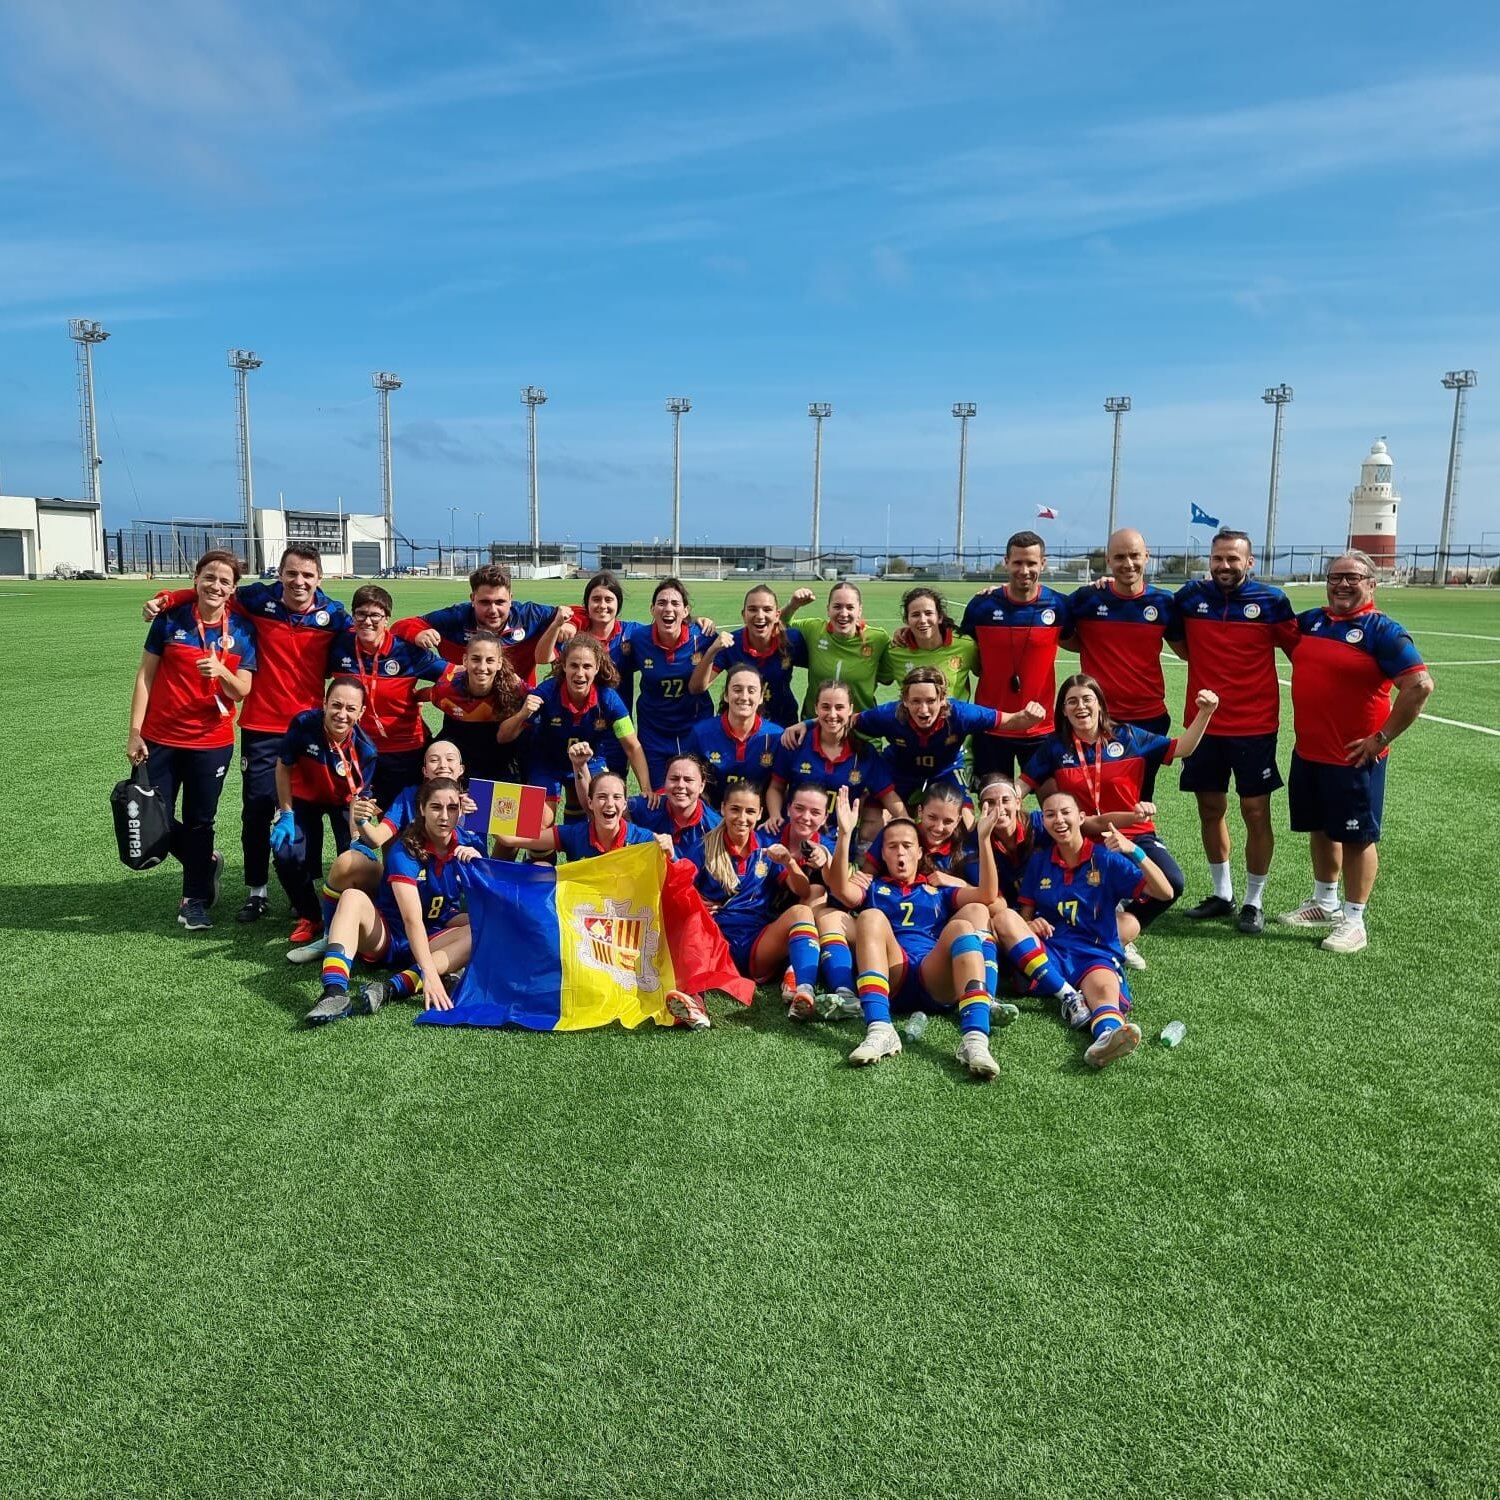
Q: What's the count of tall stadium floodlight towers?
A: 10